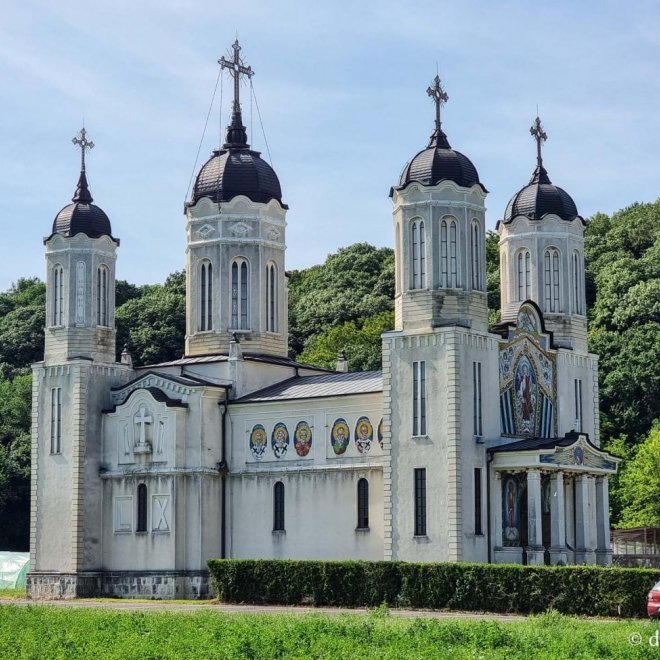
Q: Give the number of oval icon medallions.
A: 6